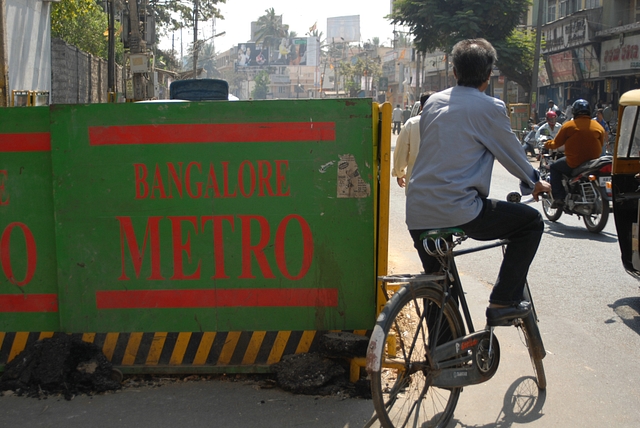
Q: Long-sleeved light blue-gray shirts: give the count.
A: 1